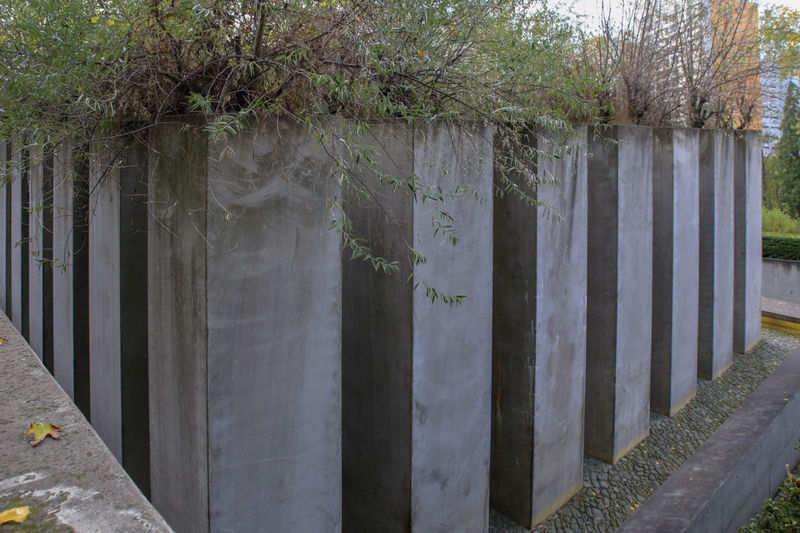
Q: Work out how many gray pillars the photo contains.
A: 12